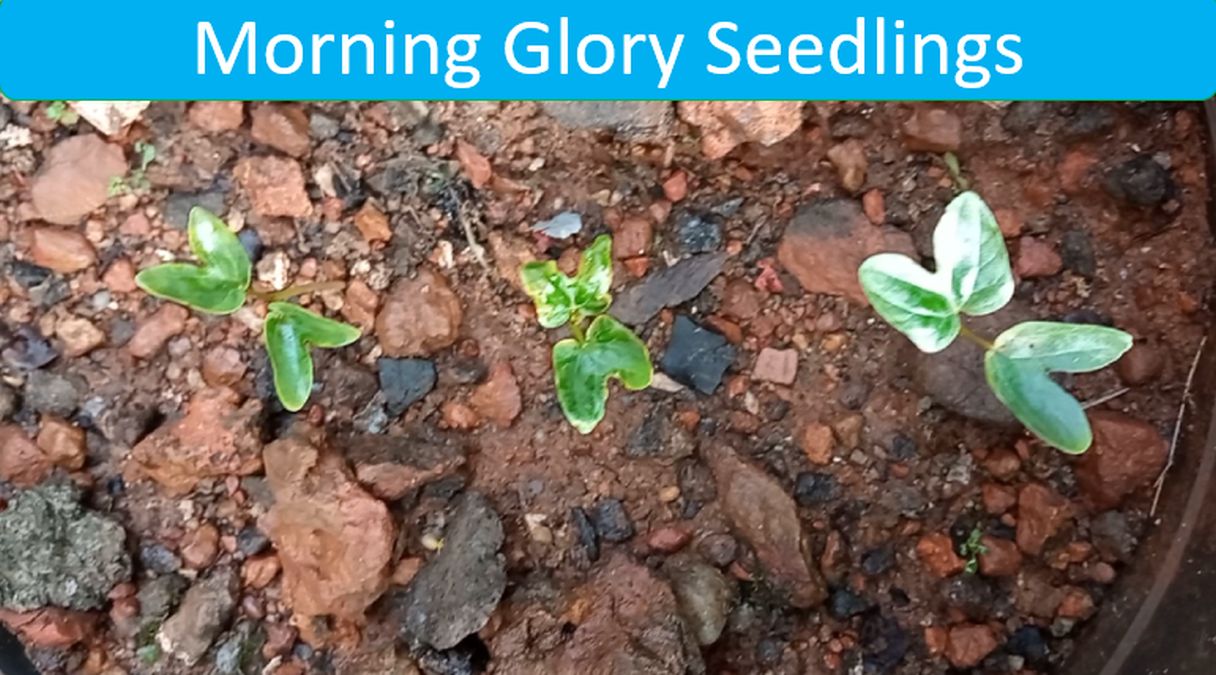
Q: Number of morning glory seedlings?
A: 3